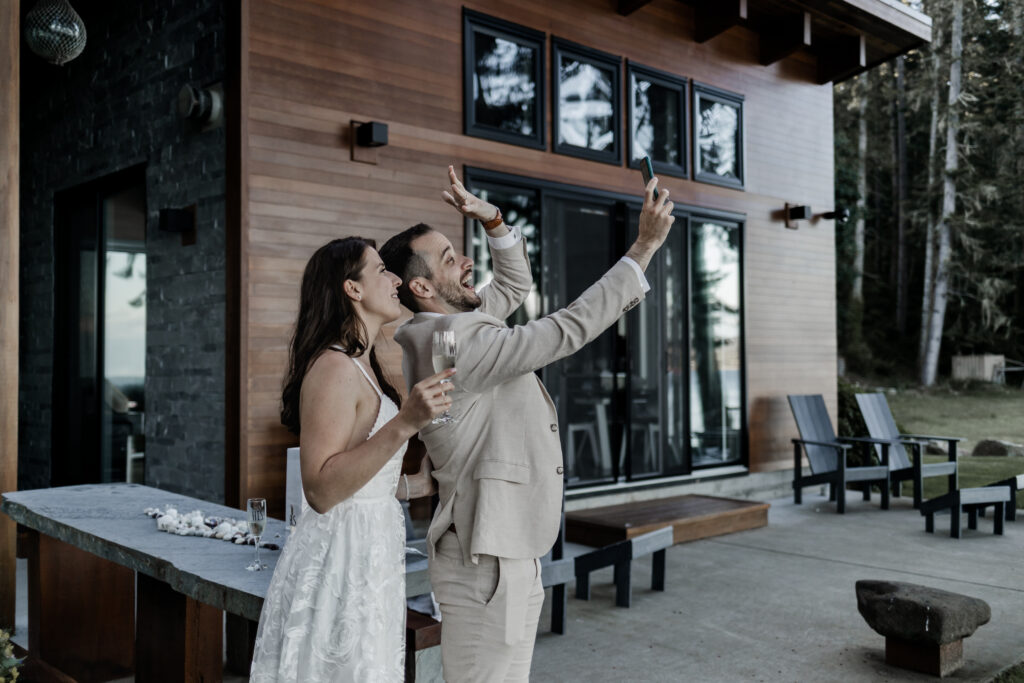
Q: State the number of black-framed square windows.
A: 4